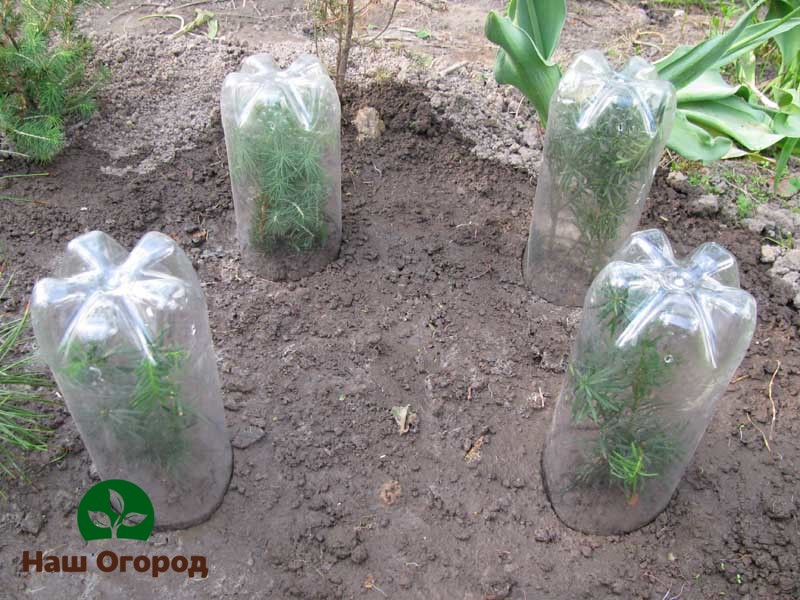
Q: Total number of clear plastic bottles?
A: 4